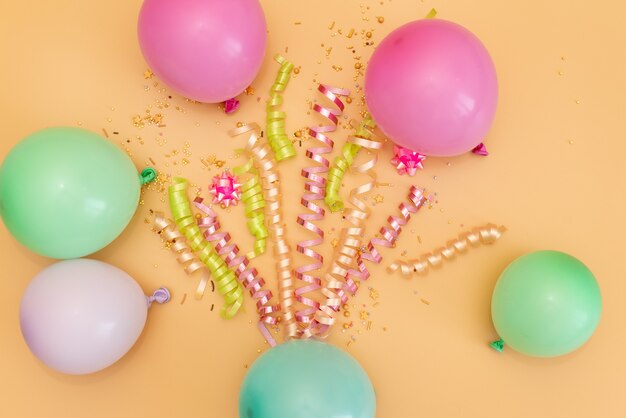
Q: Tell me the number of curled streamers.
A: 11